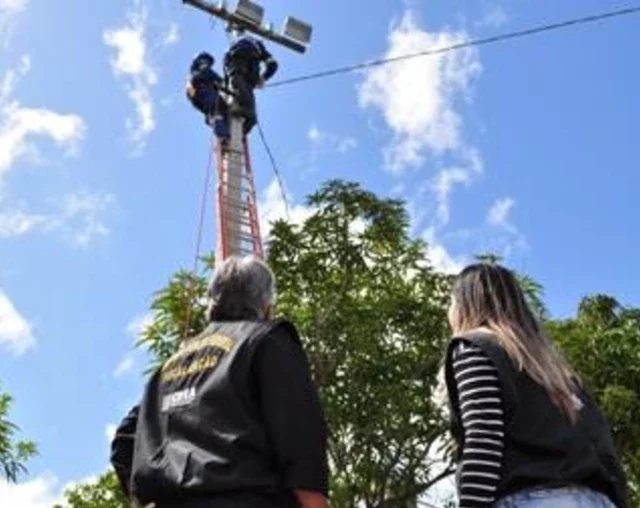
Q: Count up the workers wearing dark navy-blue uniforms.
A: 2